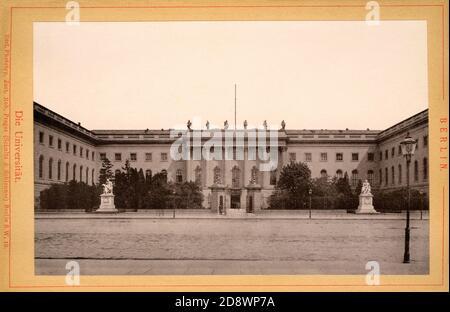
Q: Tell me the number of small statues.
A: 6